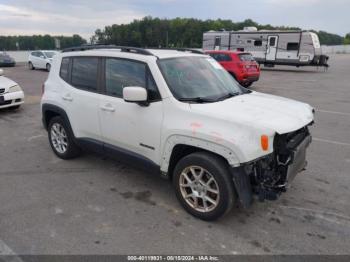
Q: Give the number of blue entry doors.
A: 0